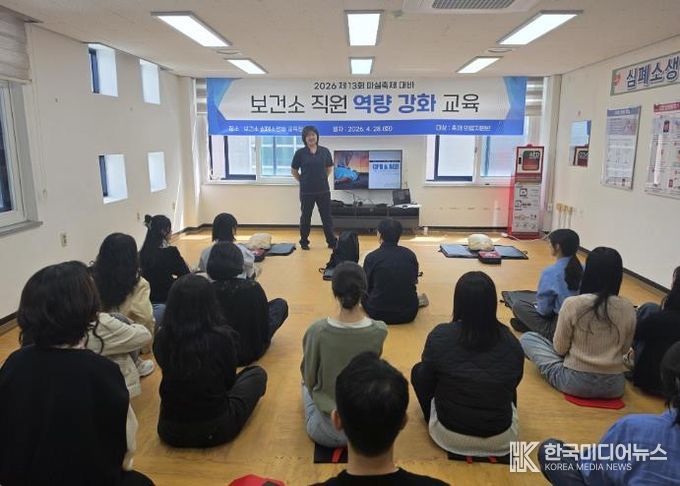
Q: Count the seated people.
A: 15